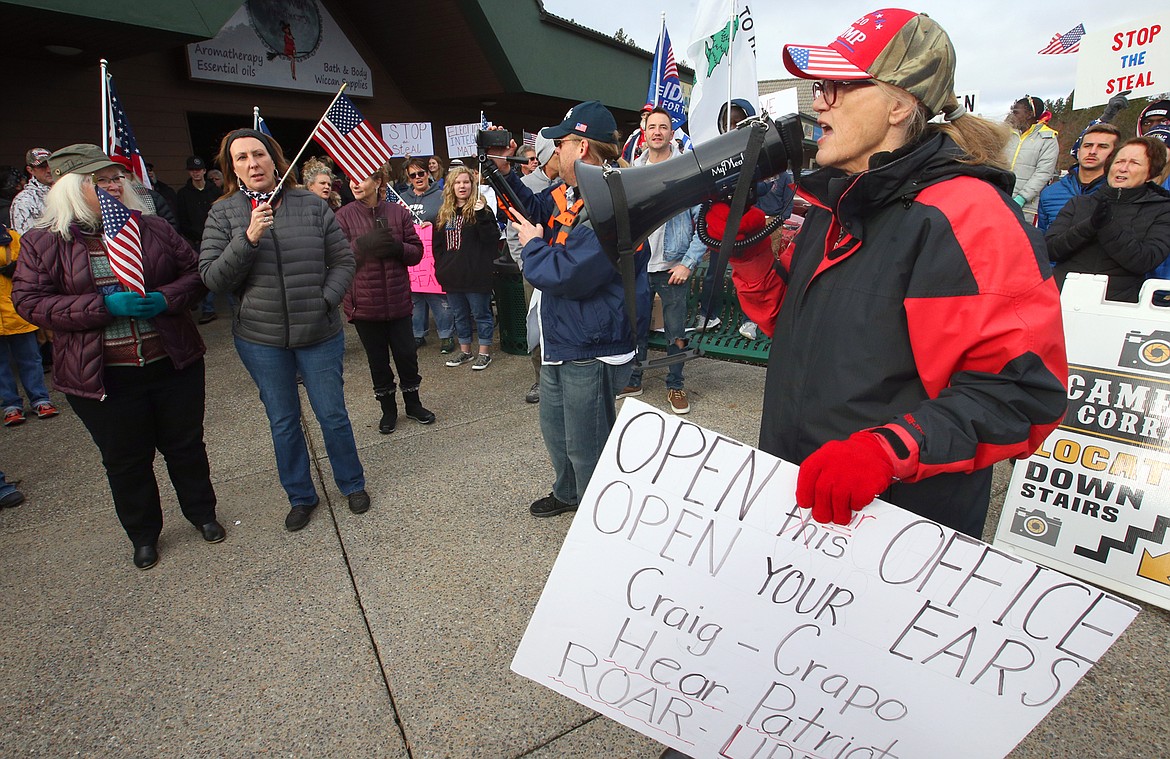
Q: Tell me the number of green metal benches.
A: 1